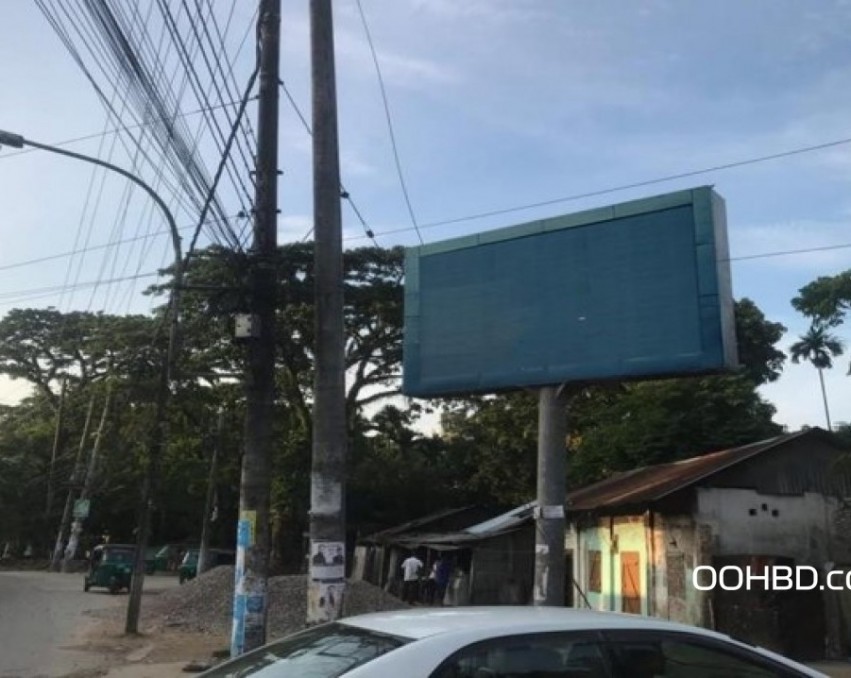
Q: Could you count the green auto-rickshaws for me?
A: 3